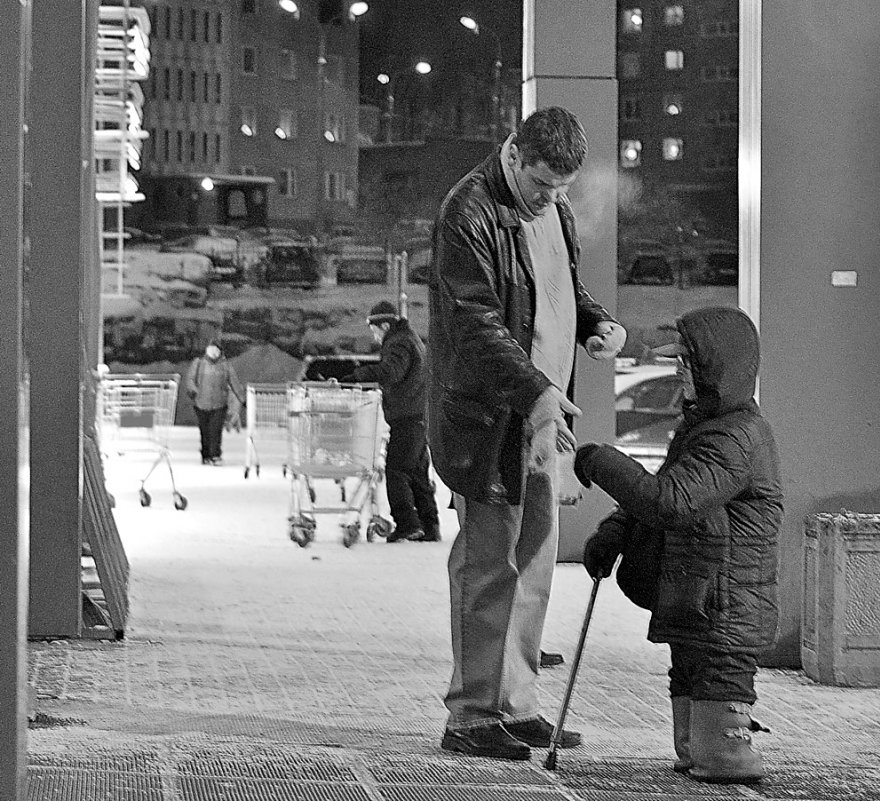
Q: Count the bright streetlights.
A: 5